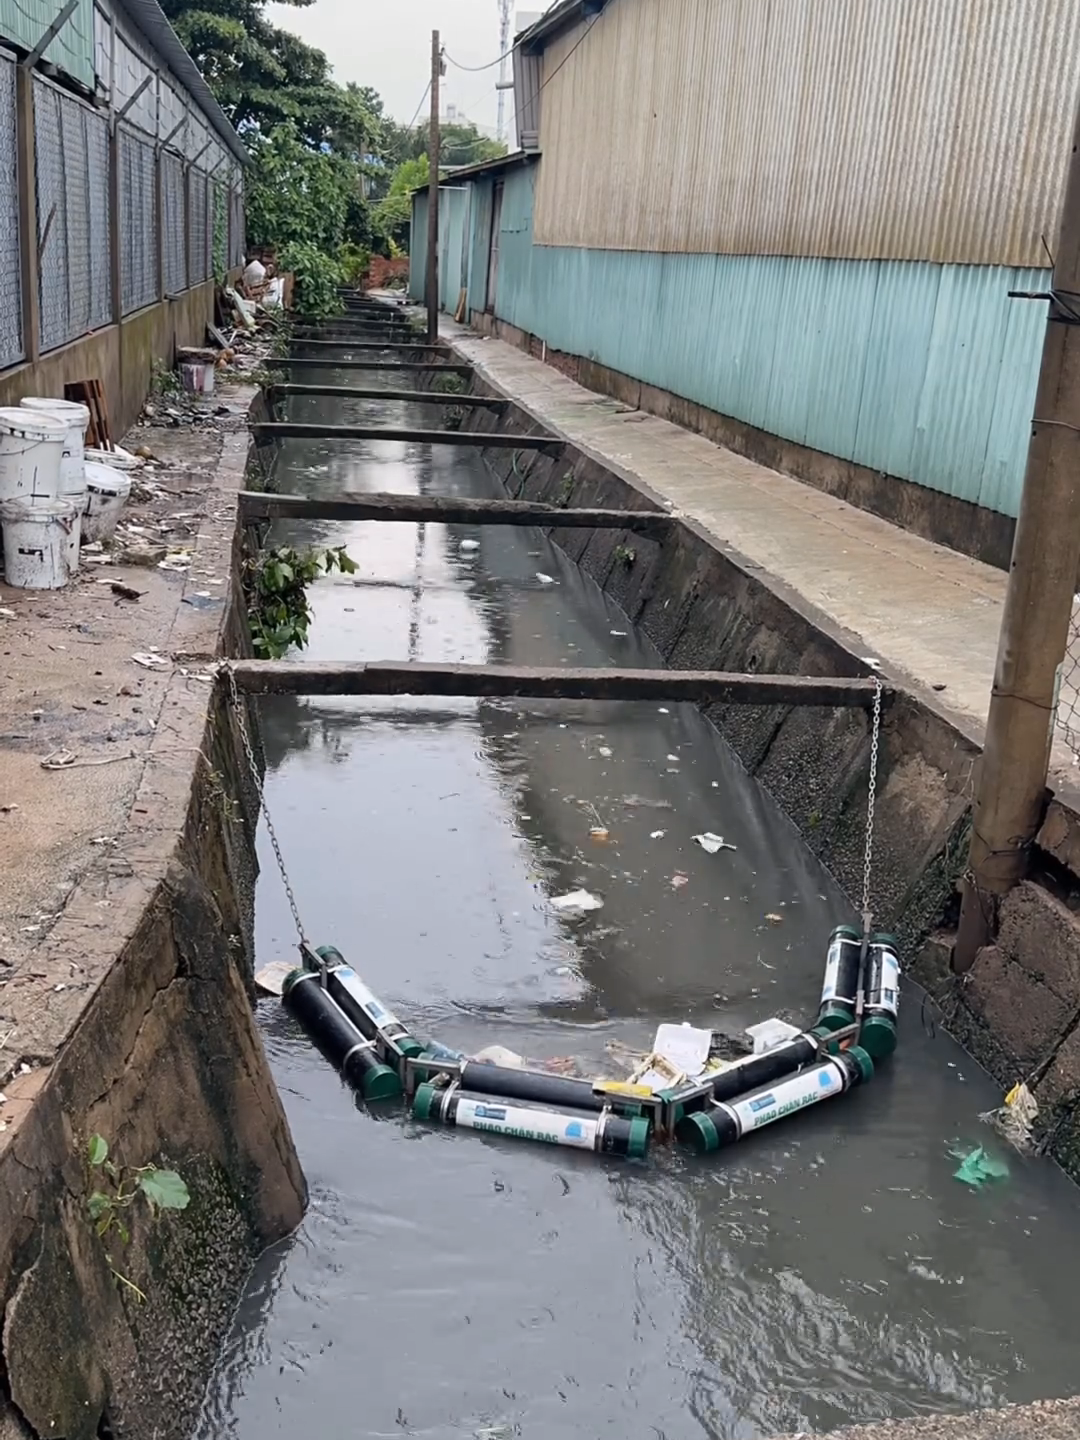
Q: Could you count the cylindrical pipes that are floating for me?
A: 8